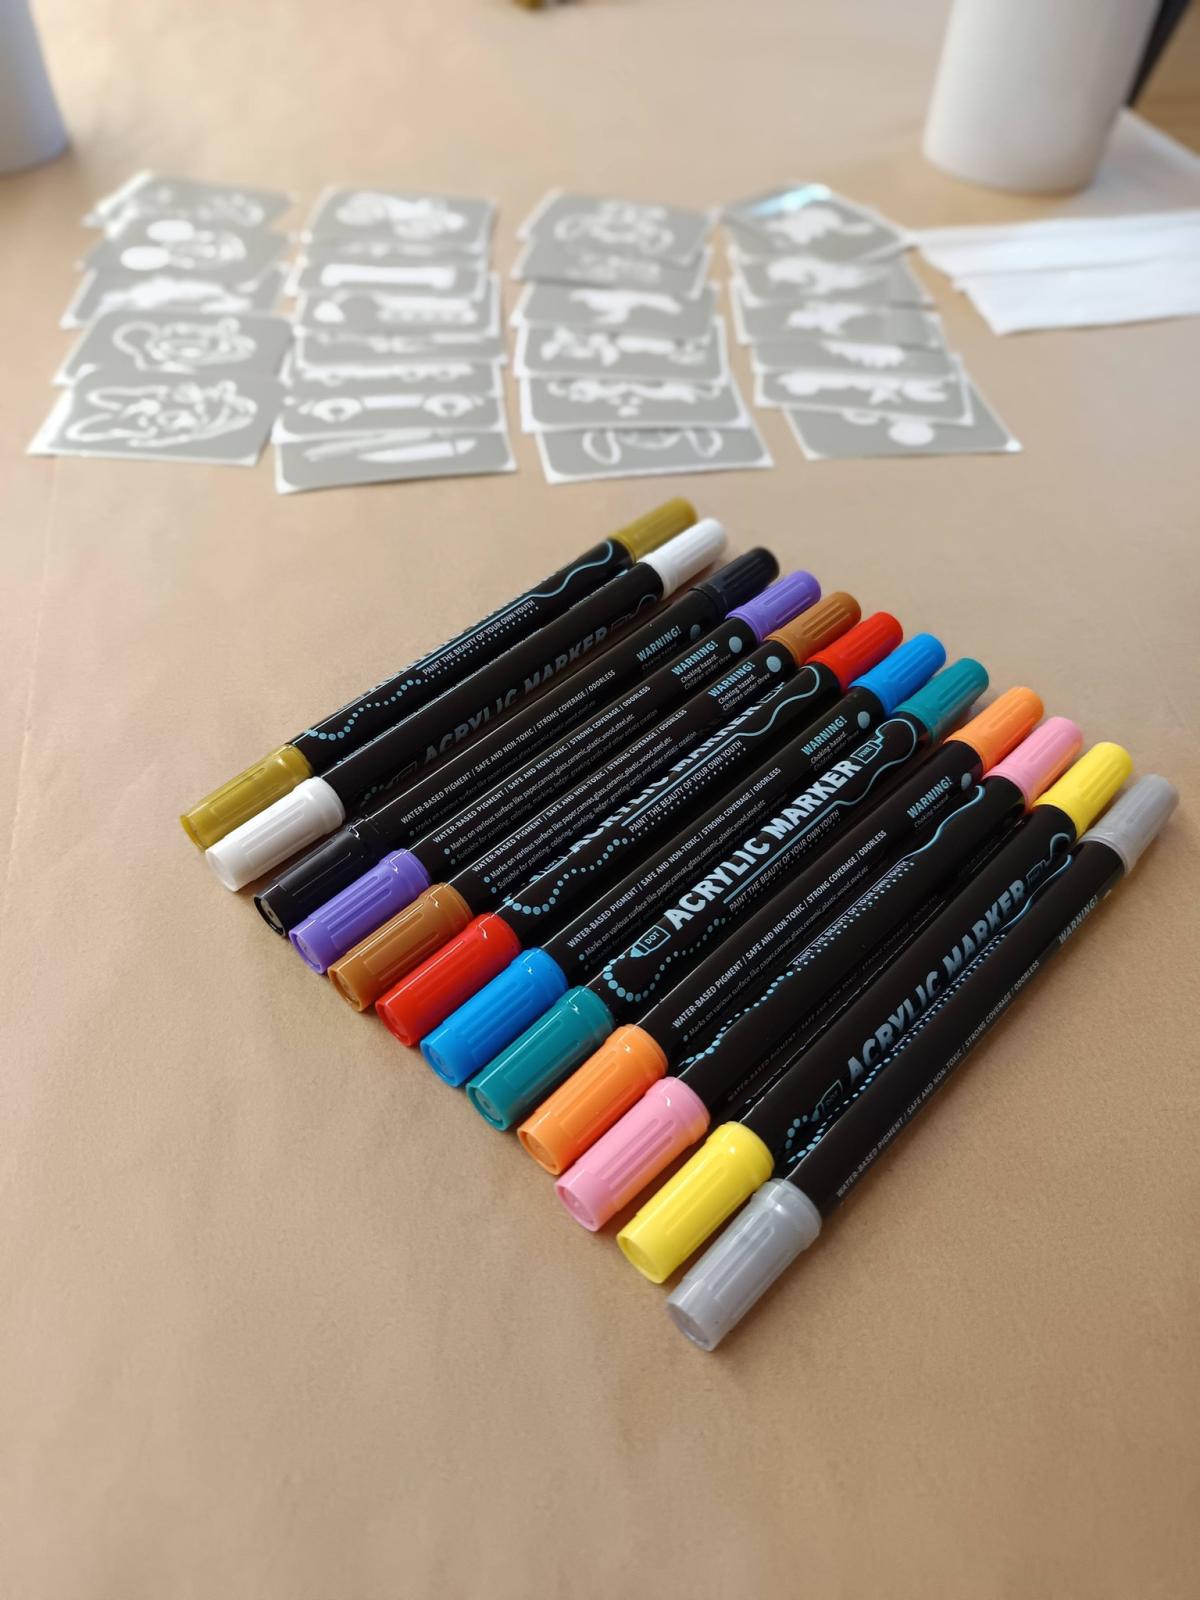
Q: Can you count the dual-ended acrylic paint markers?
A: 12